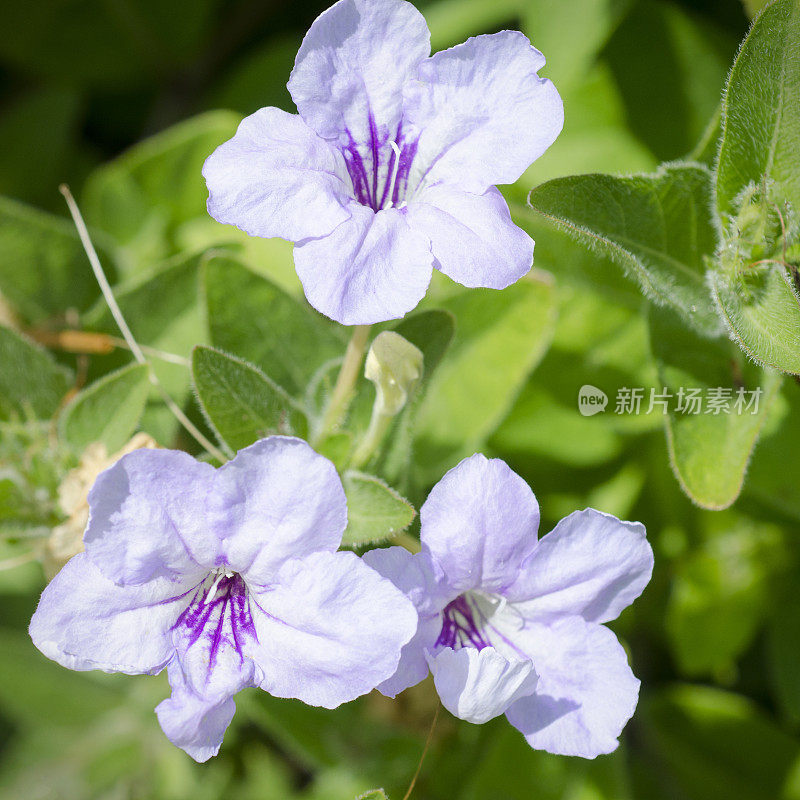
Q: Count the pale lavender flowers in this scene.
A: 3